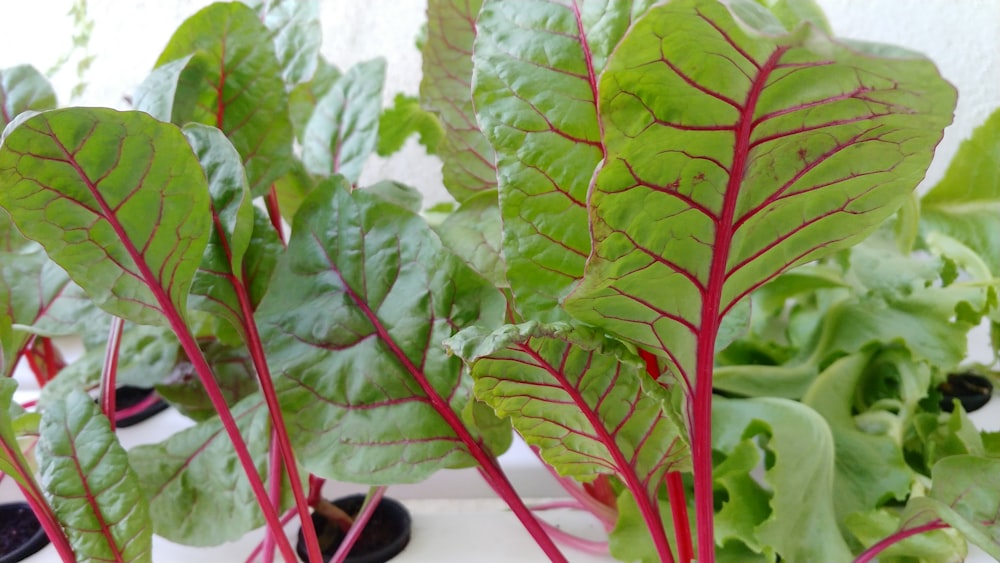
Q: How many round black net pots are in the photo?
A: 4